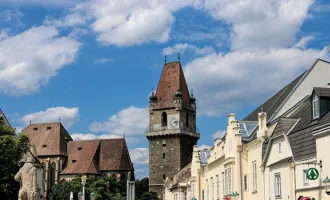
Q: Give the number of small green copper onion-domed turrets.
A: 3